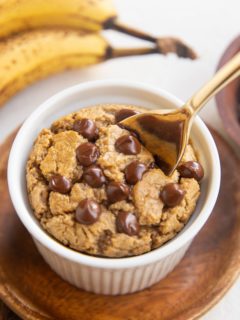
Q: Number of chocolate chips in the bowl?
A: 12